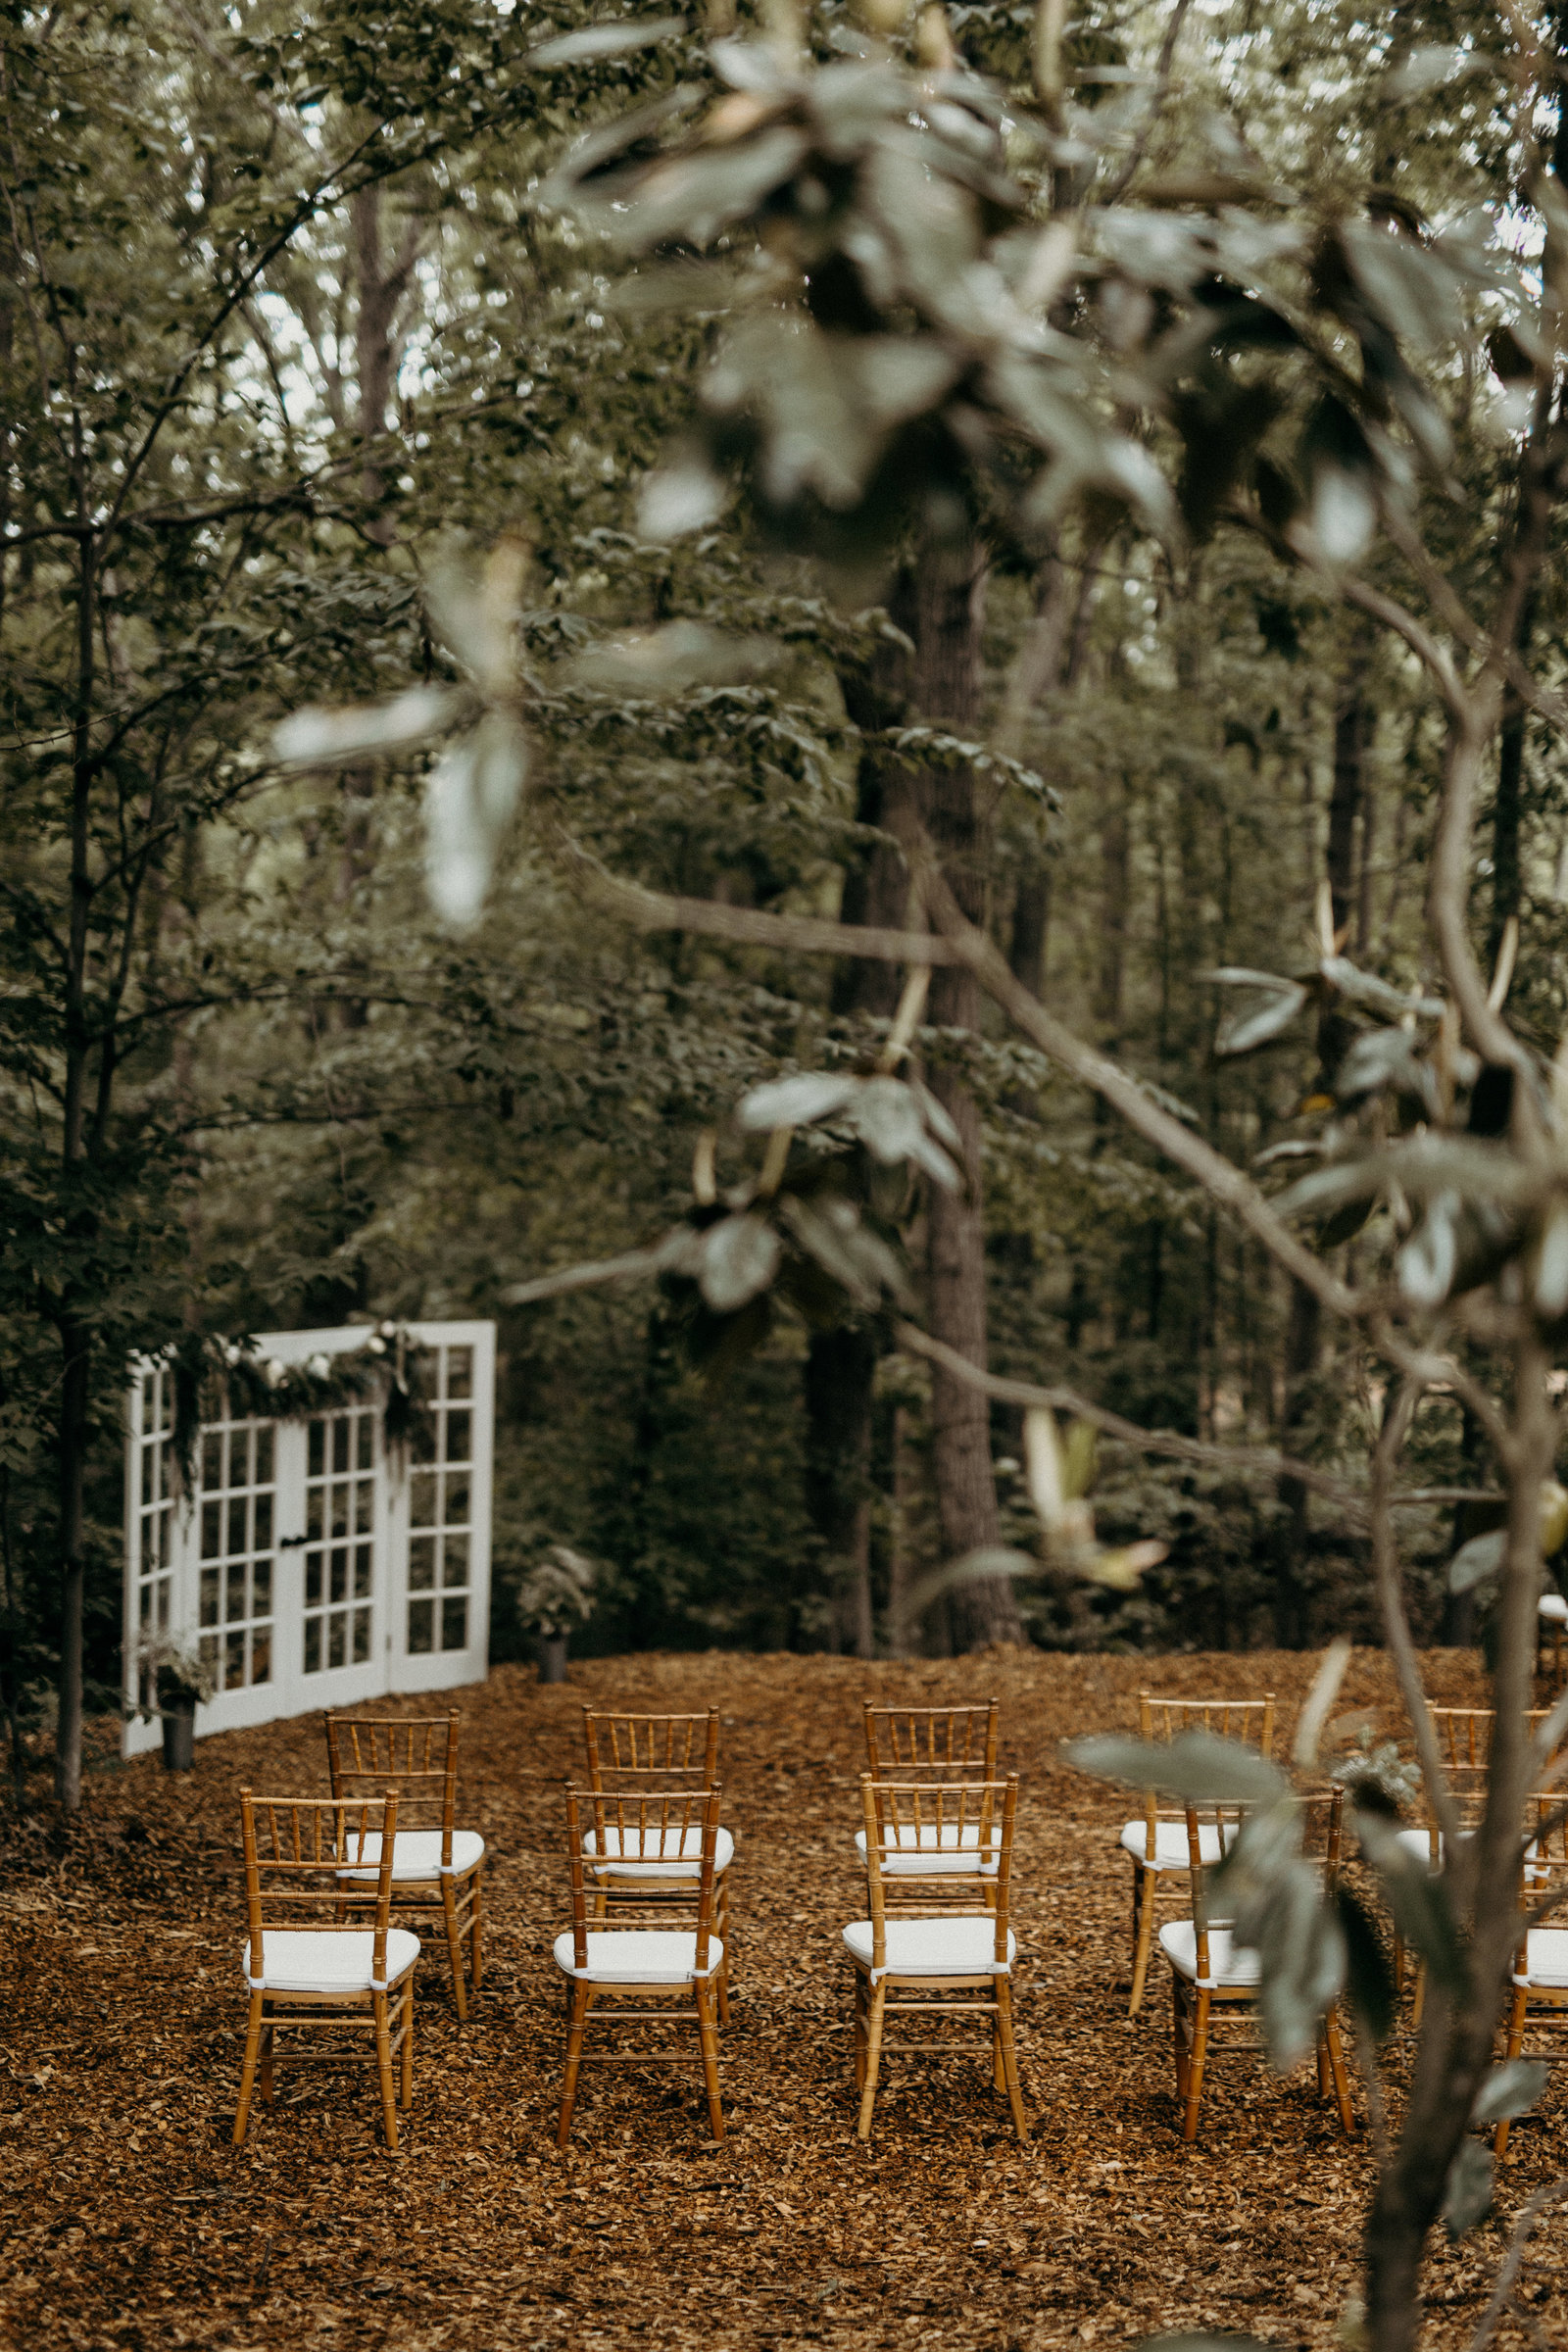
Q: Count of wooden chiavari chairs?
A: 10